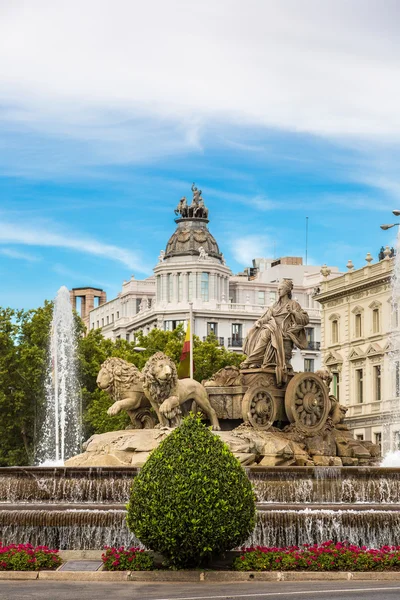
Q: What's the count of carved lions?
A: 2